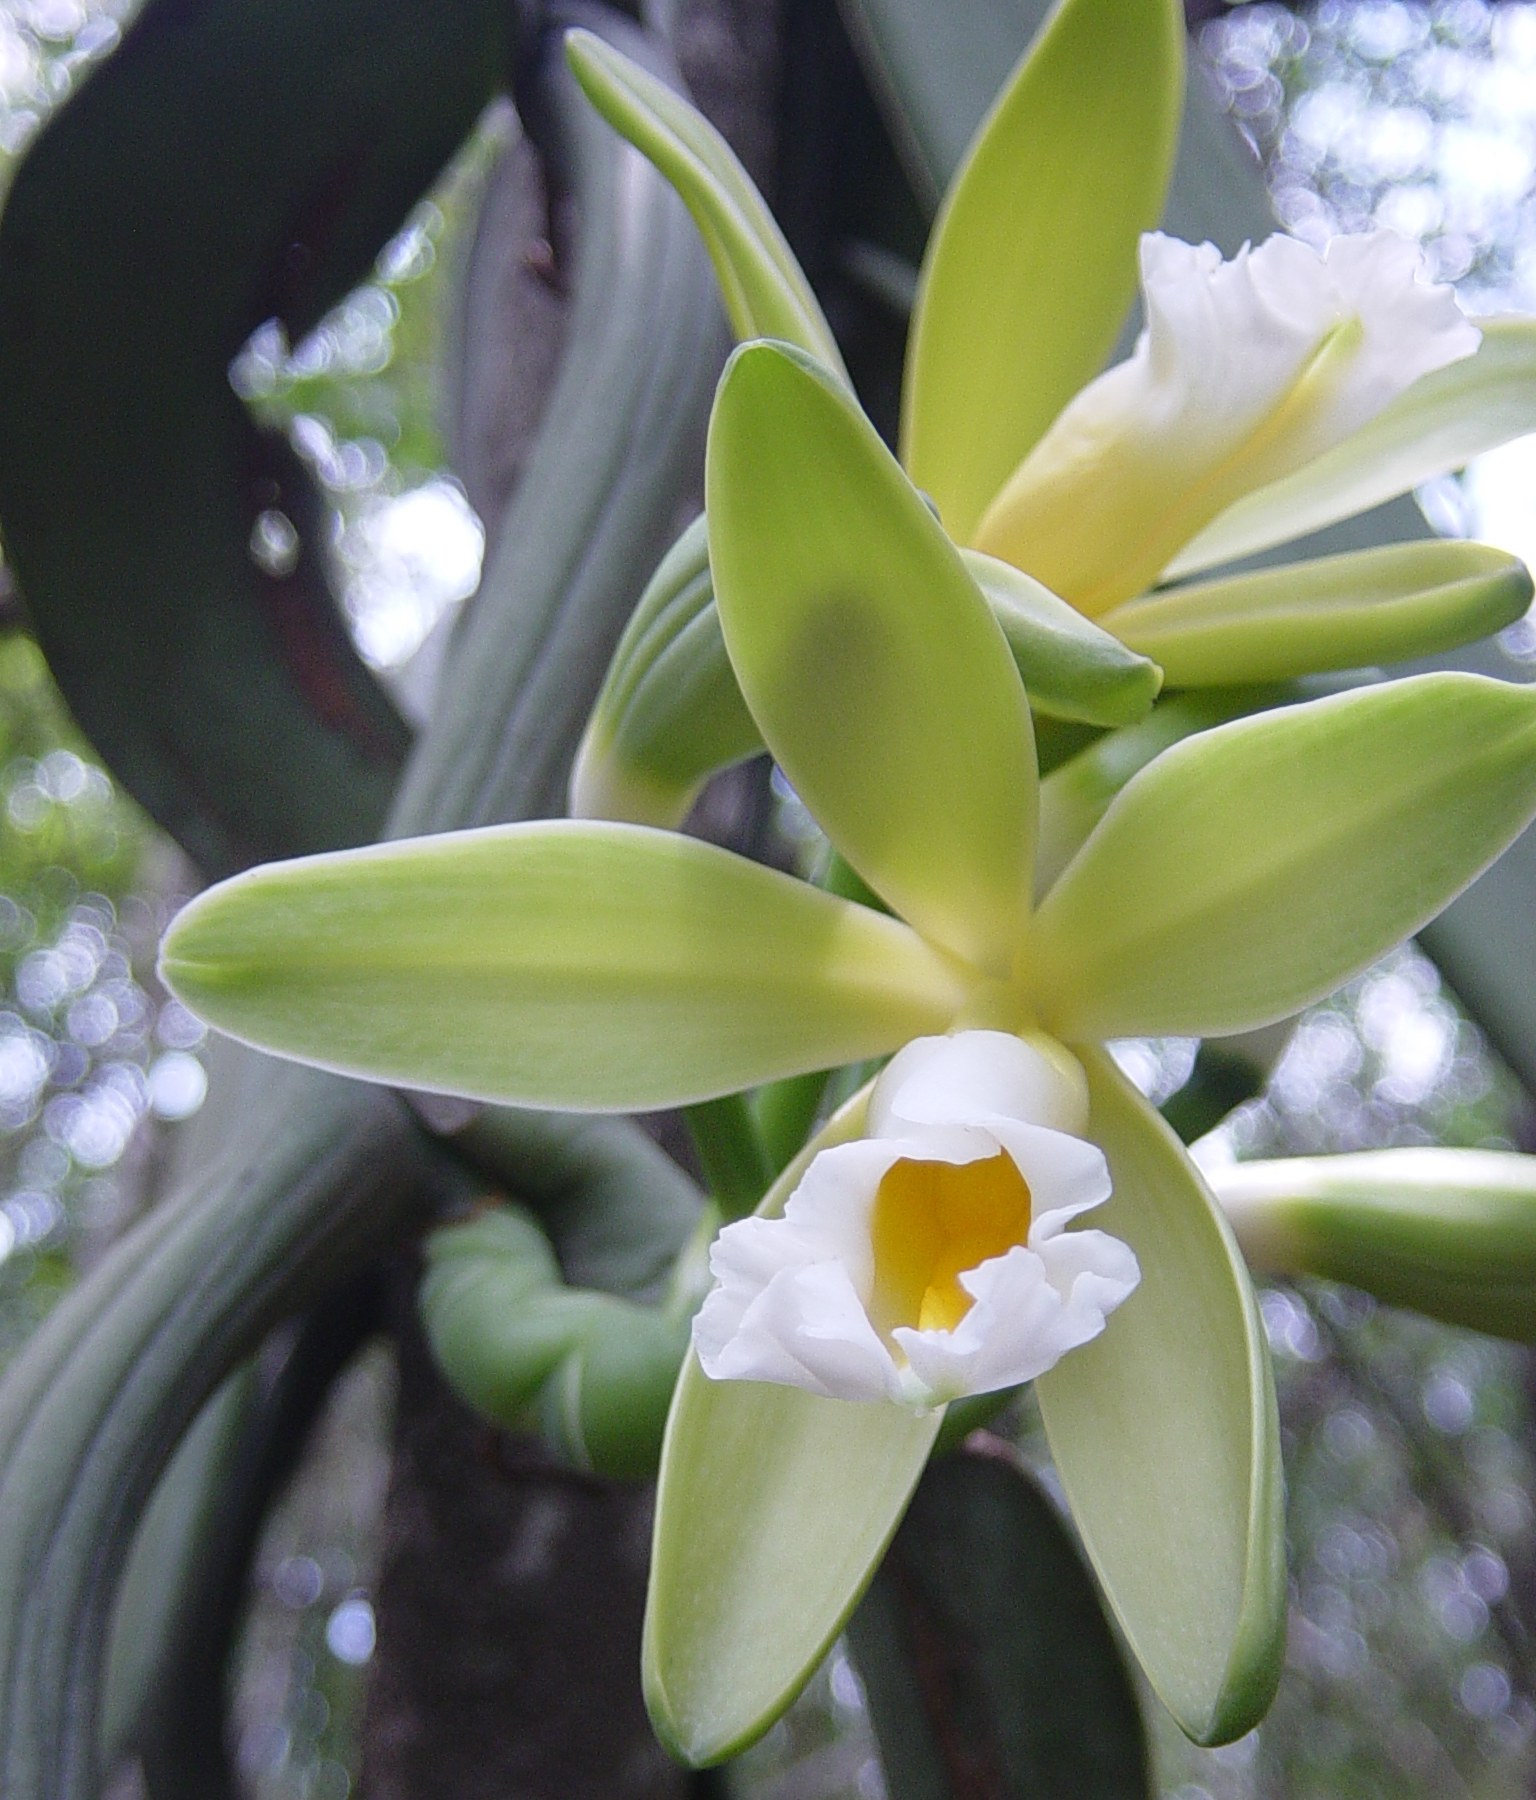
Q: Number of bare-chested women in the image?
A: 0